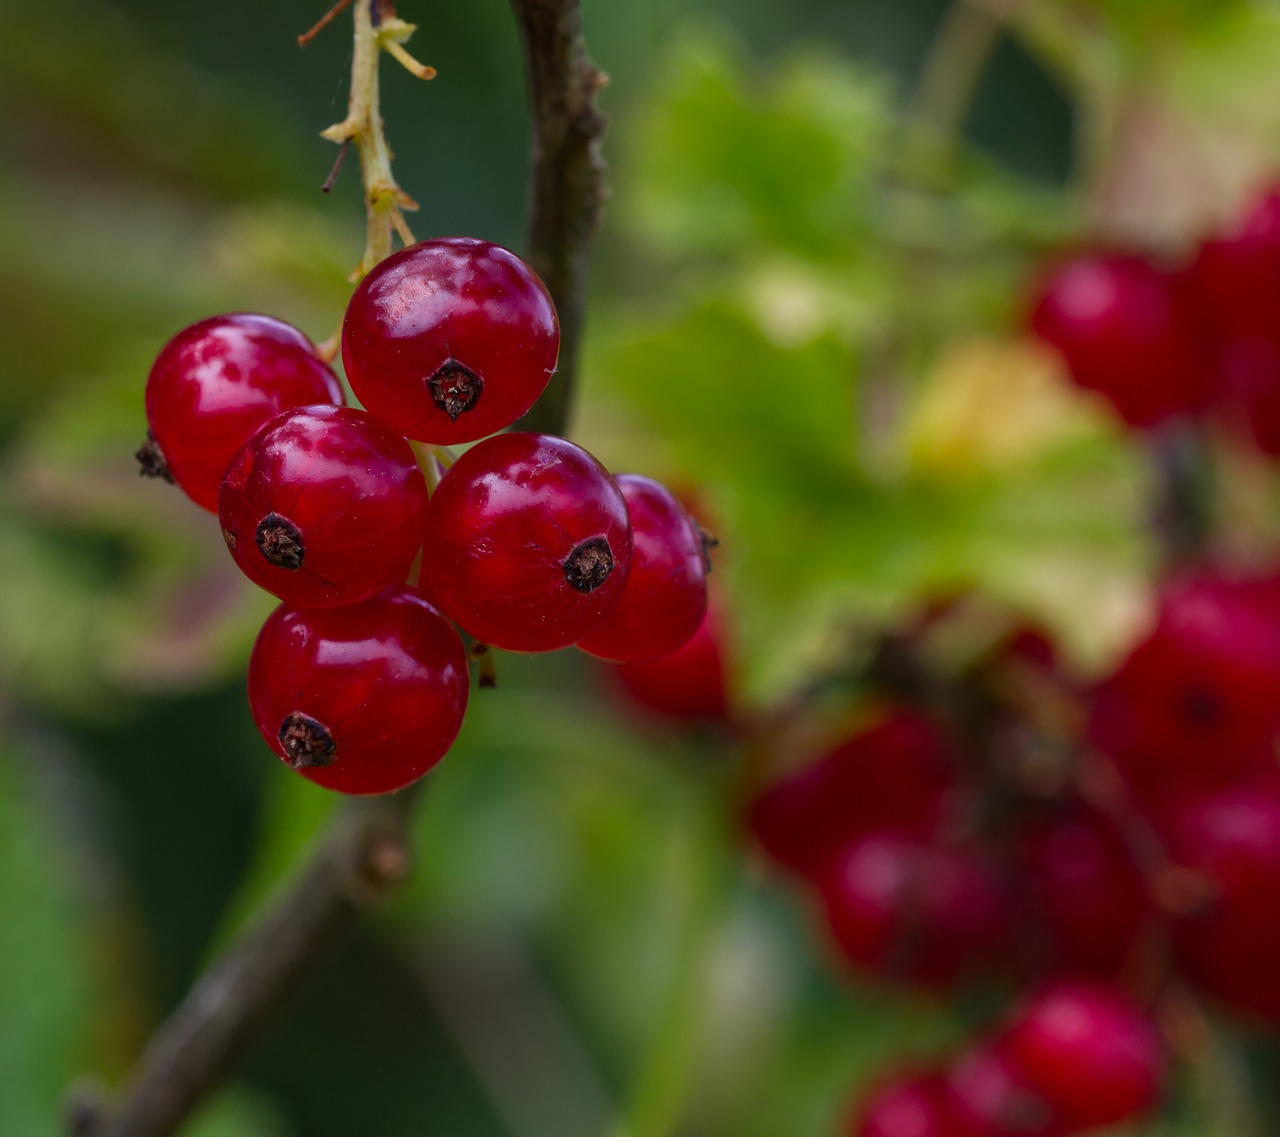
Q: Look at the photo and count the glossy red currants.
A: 6